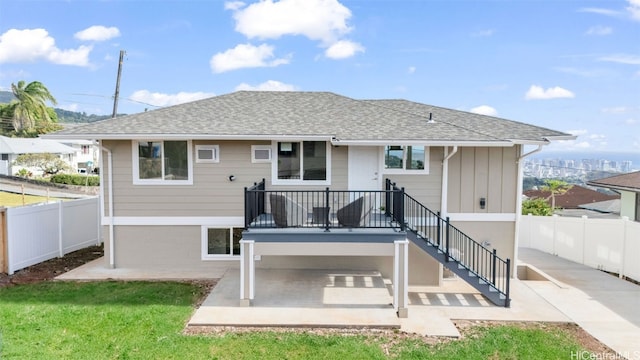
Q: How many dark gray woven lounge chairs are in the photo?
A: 2